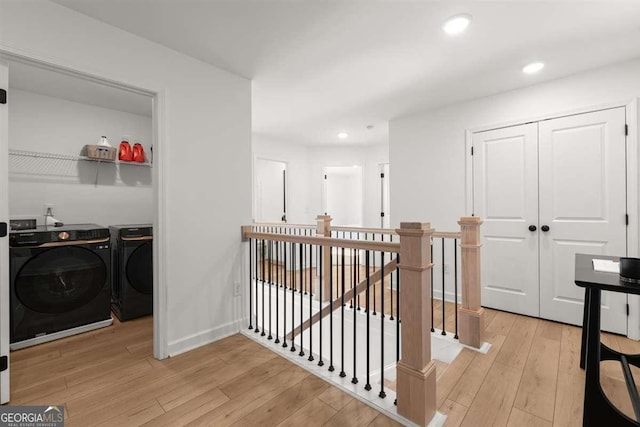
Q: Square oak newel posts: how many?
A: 3